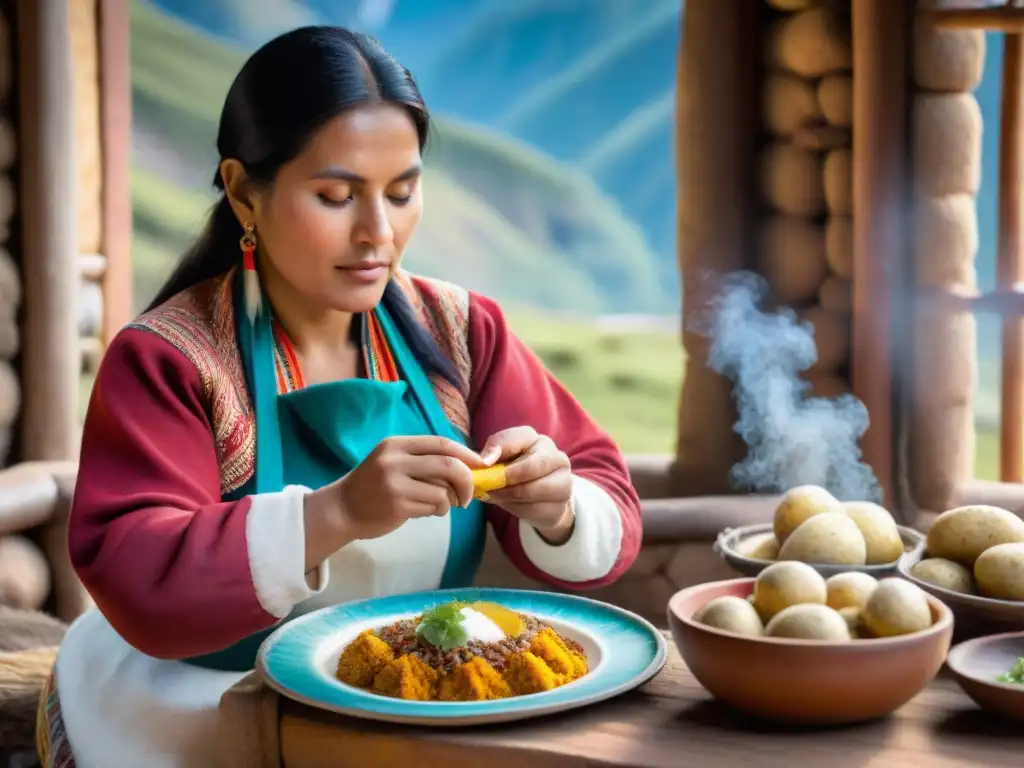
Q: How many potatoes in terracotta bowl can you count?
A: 5